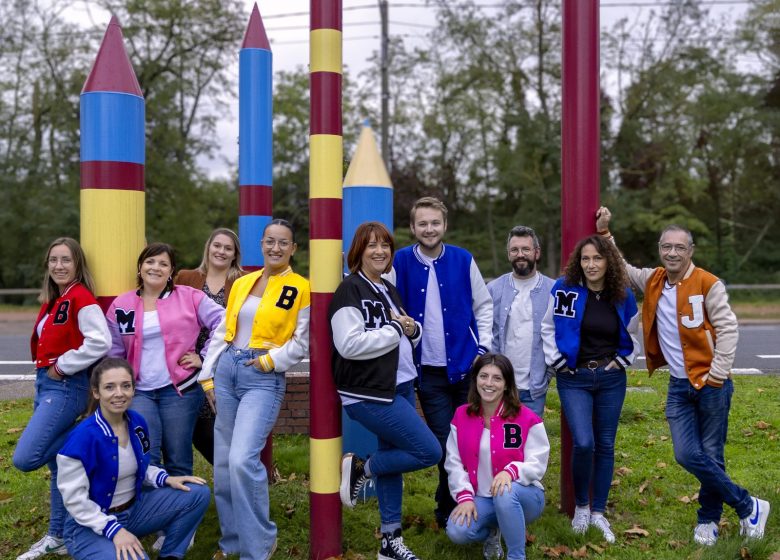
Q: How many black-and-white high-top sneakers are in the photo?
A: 2